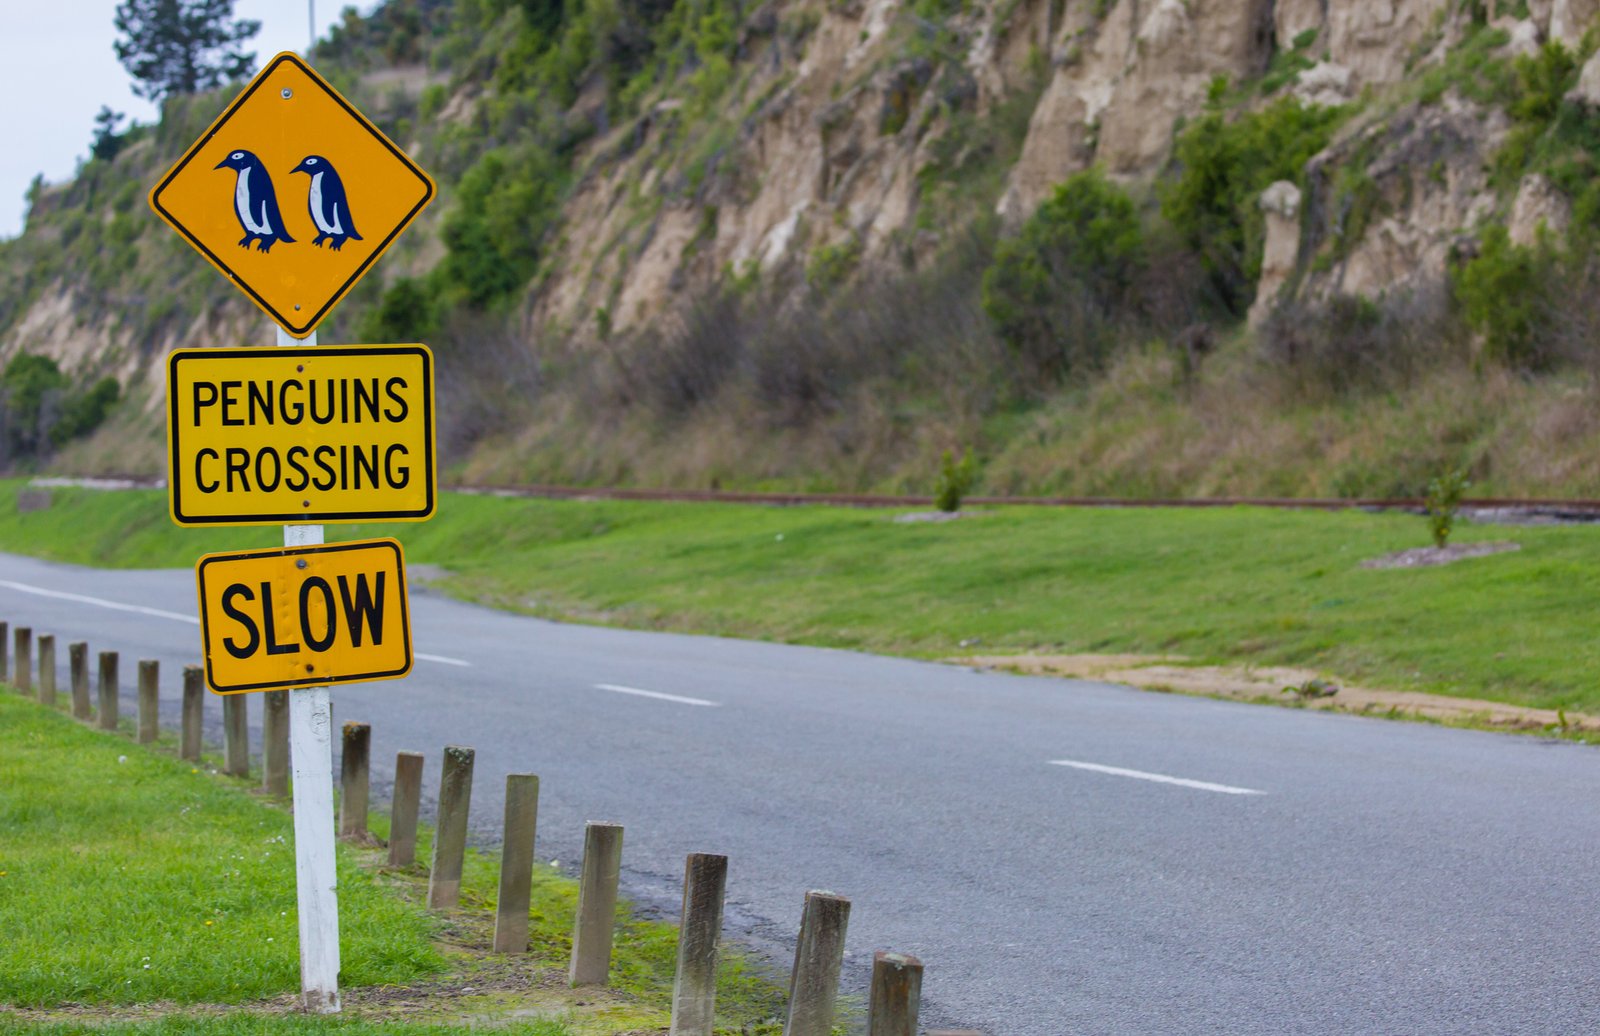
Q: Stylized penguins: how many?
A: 2